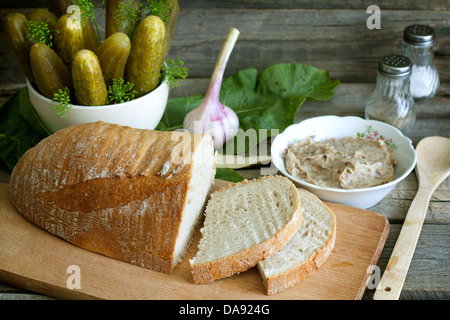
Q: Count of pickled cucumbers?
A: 10